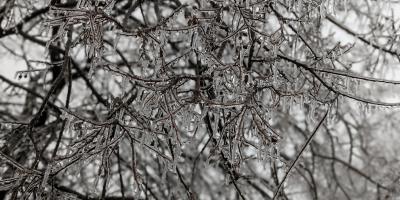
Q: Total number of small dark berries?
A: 2